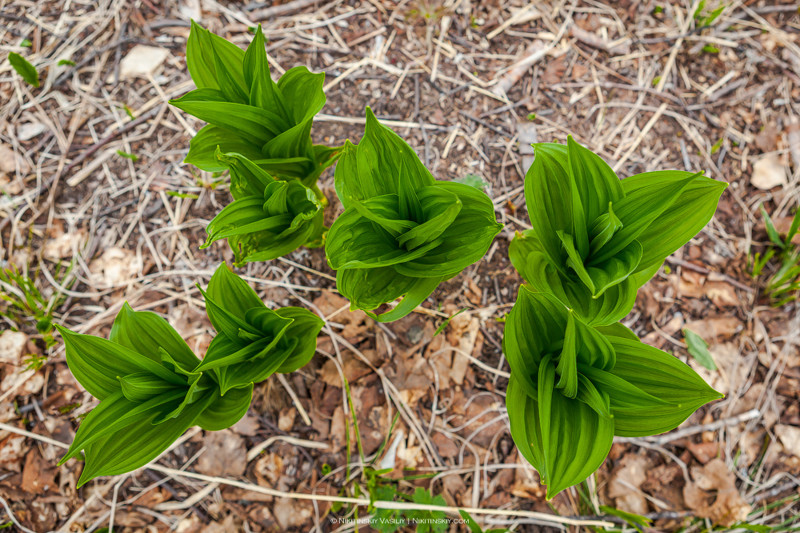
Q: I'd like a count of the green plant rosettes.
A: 7